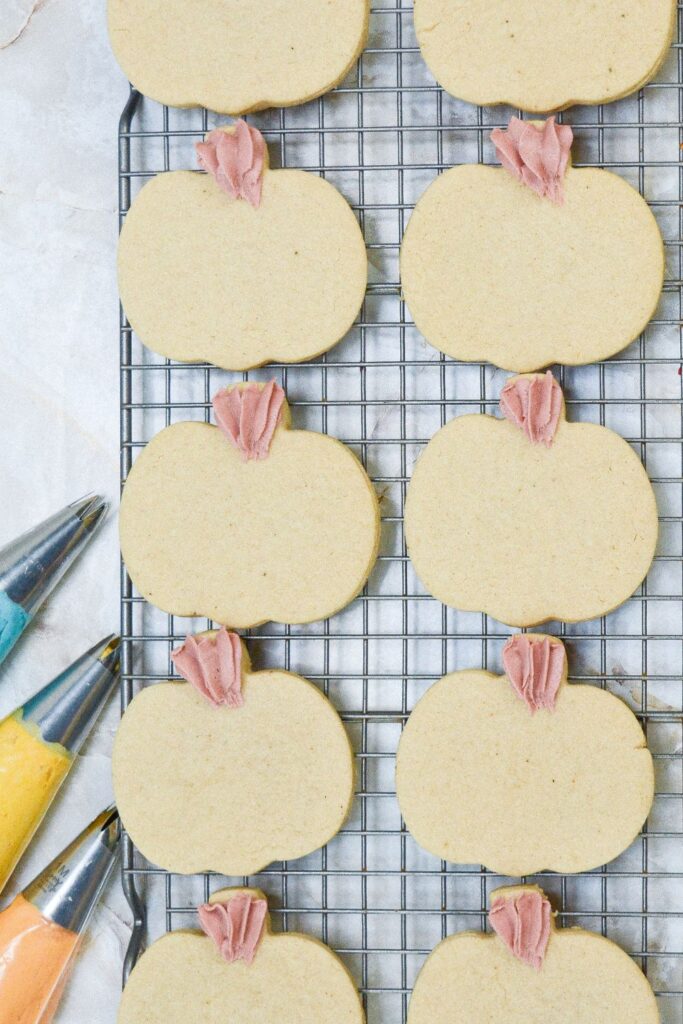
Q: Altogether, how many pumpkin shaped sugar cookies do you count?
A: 10